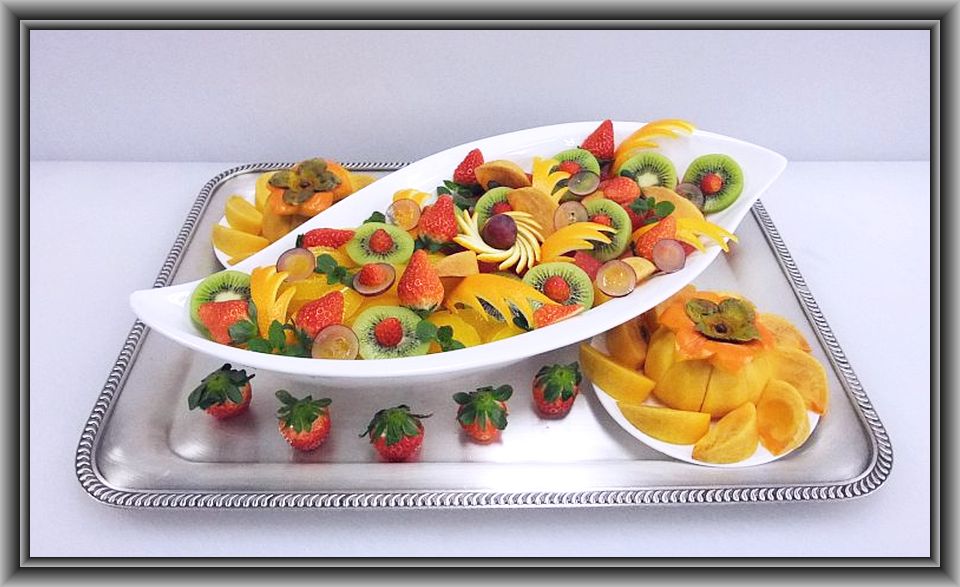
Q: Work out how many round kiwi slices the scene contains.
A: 9